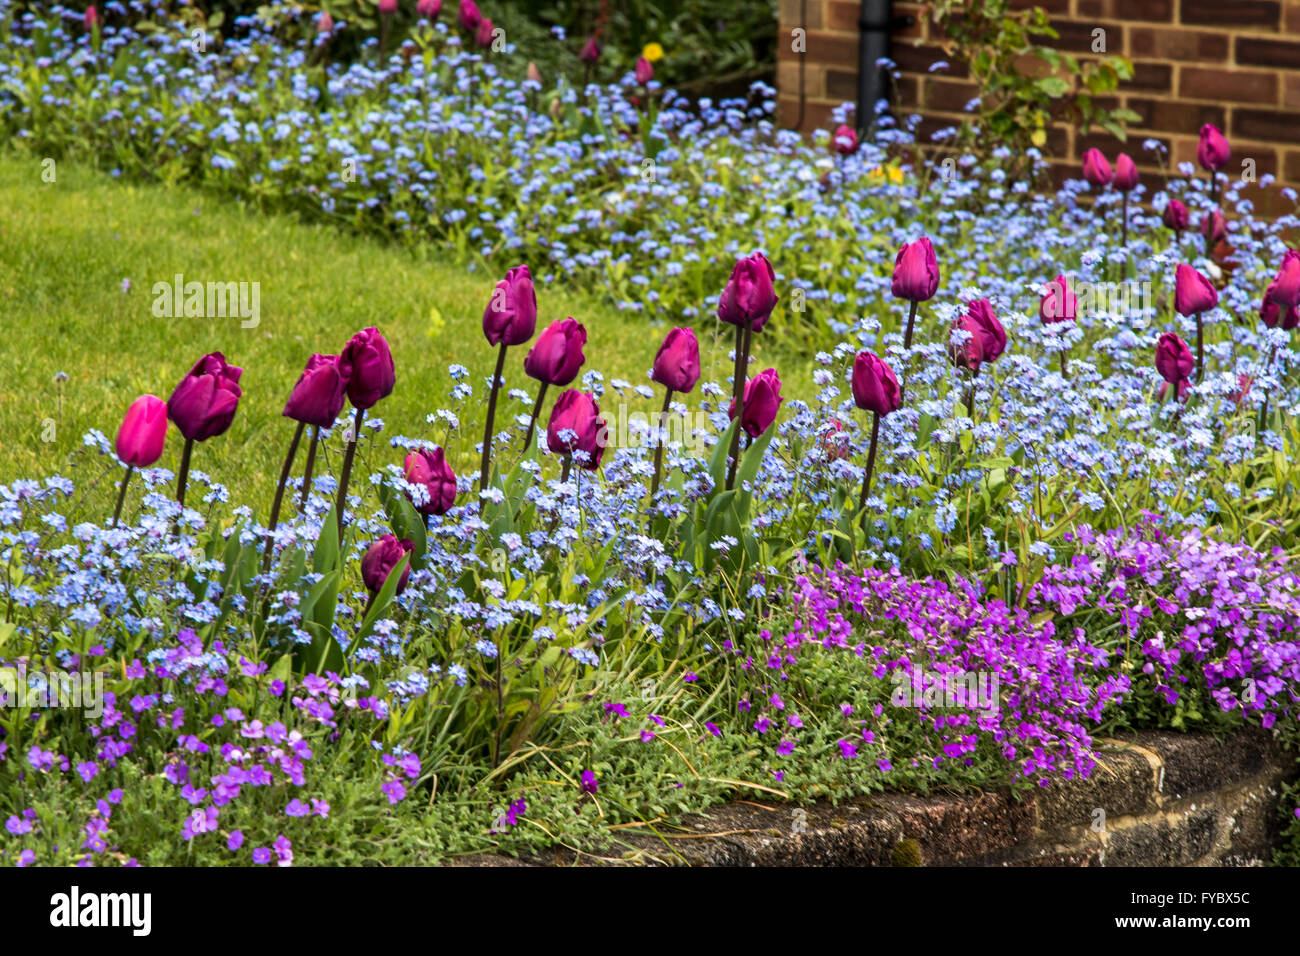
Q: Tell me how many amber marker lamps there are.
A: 0